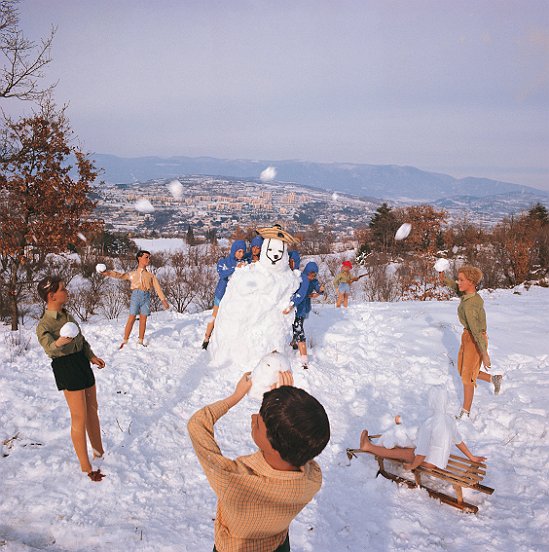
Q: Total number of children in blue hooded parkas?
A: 4